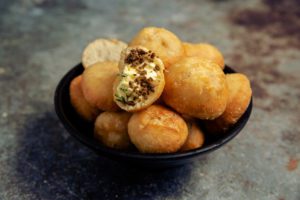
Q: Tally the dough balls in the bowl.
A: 11